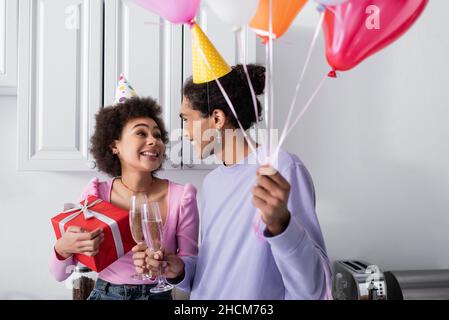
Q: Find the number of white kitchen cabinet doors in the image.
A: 4